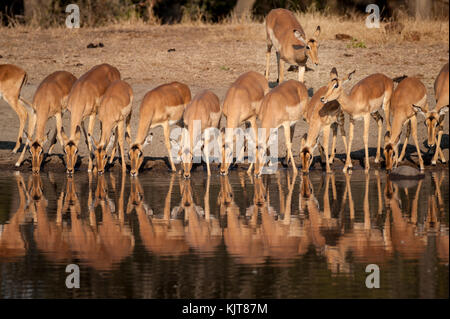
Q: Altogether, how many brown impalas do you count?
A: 13